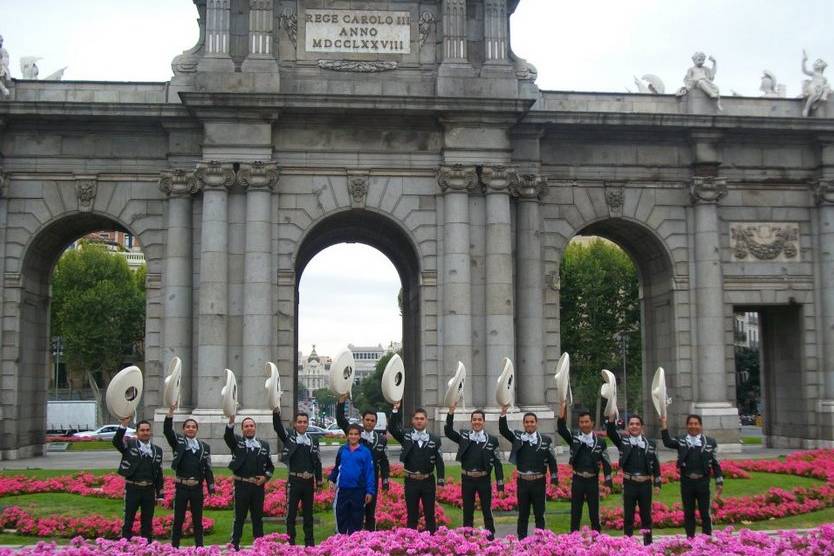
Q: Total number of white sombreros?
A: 11